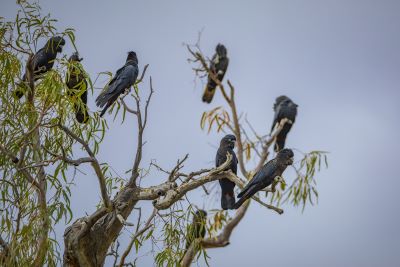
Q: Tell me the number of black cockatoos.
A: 8